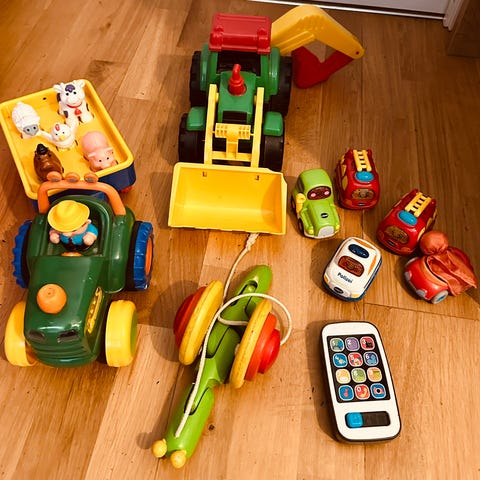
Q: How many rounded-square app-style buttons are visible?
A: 12